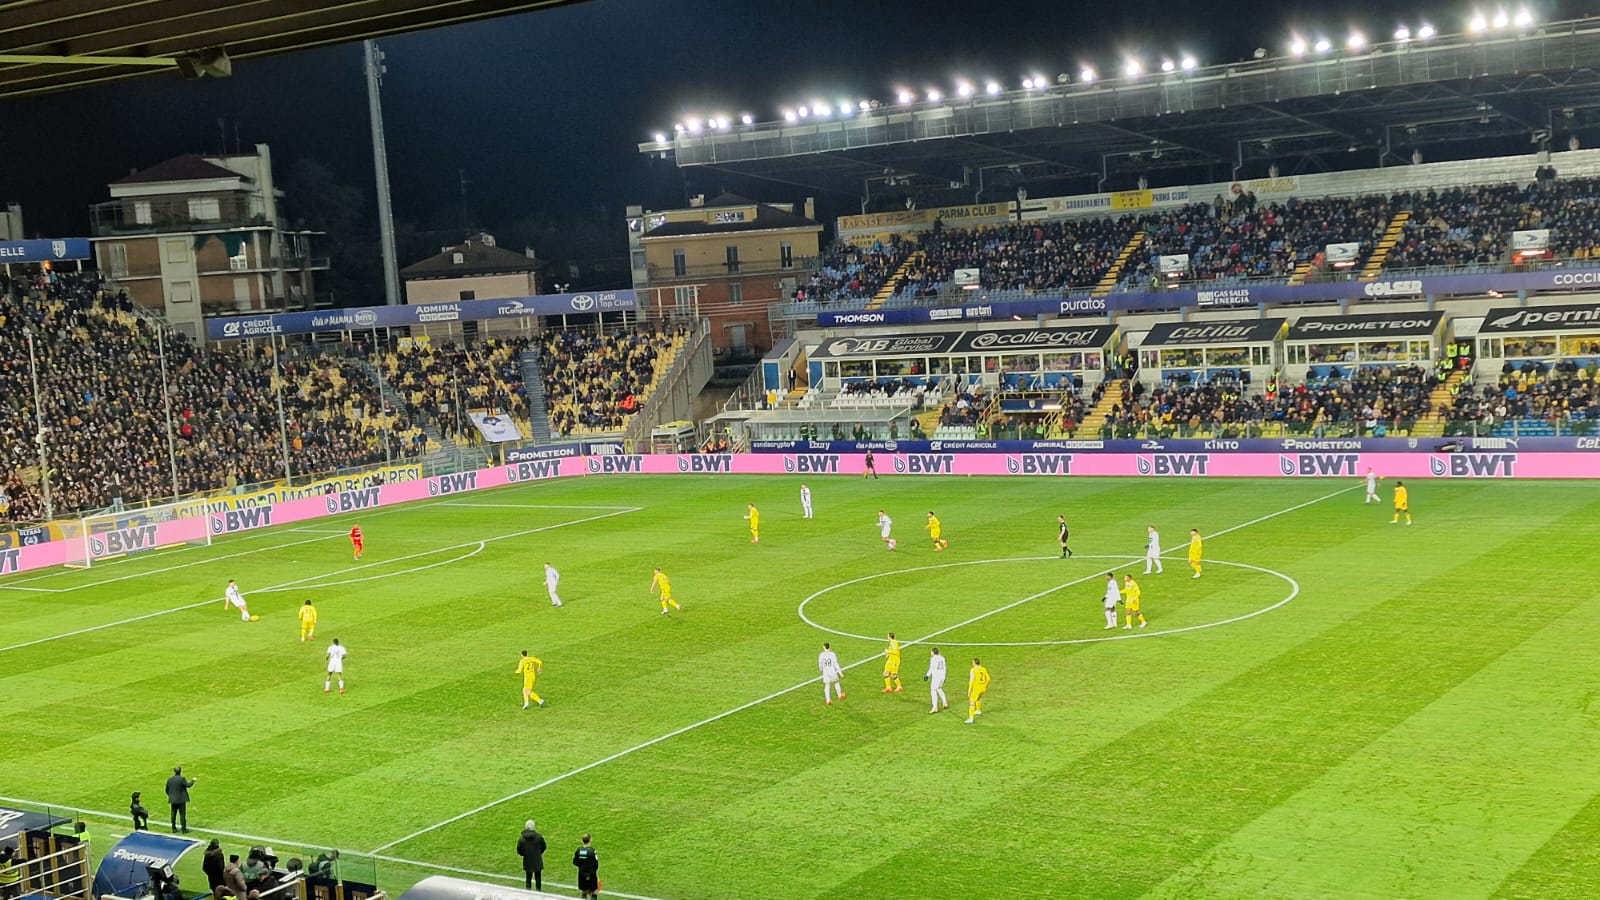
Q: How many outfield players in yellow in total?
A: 10